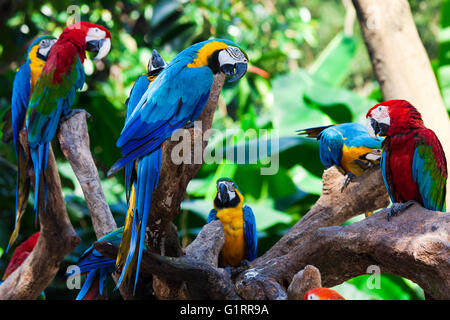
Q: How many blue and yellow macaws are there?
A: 5